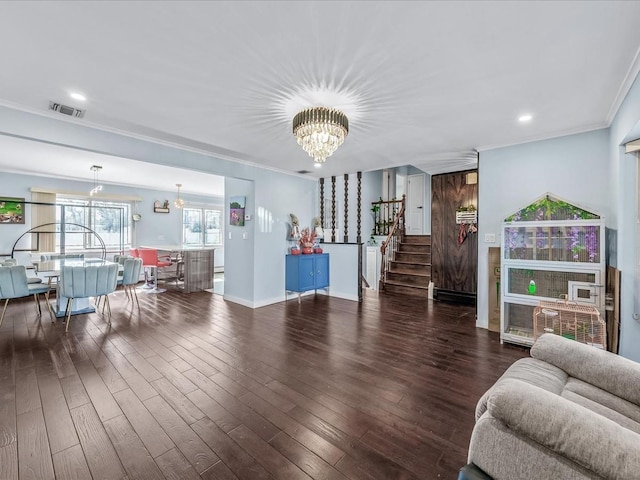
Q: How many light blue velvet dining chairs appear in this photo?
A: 6